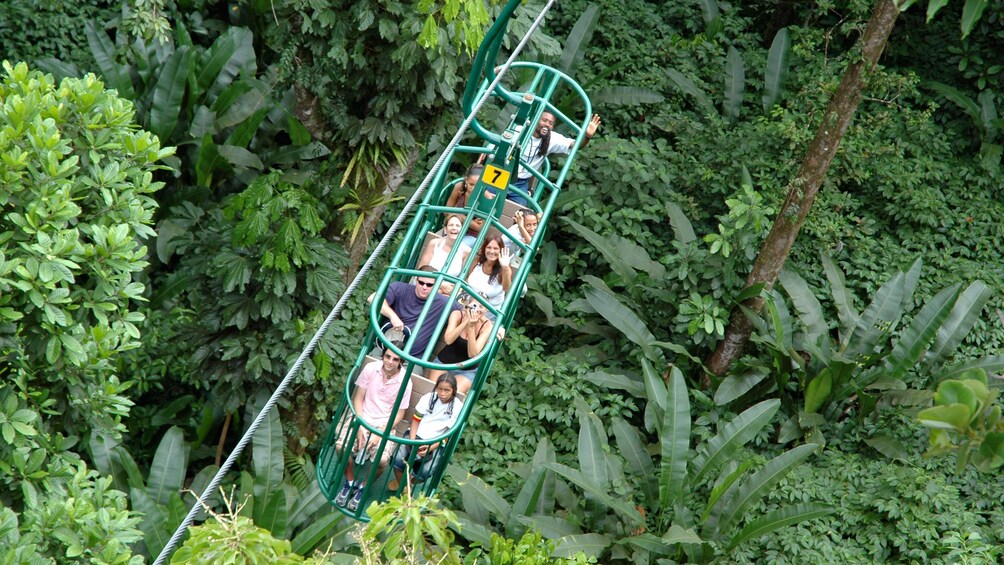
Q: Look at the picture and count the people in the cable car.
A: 9